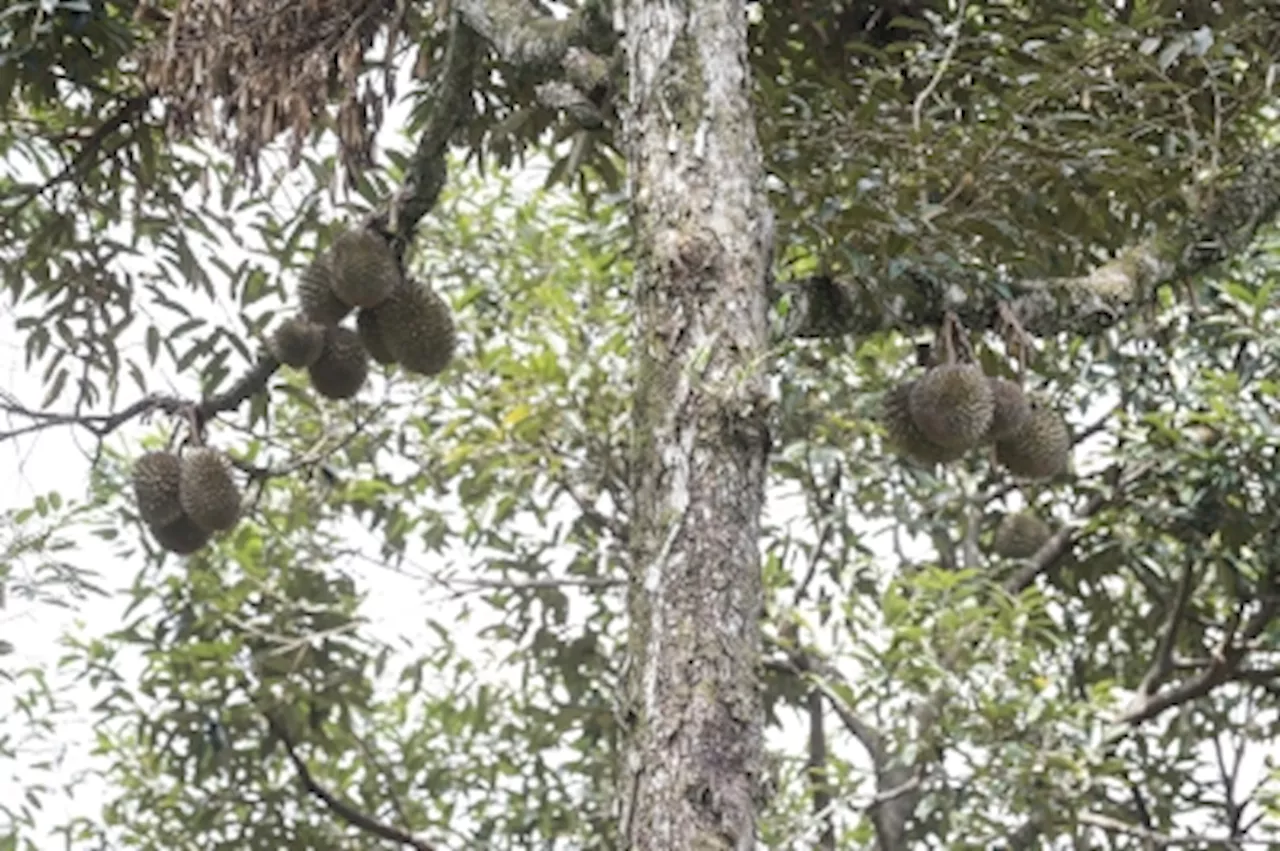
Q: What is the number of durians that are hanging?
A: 14